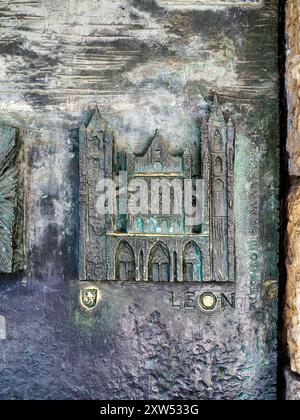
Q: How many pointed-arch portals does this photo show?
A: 3